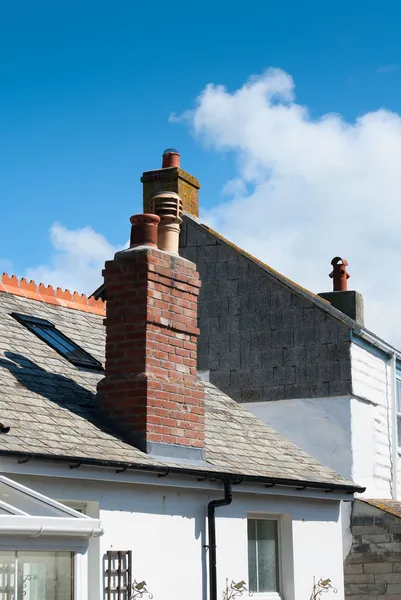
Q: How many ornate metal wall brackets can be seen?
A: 3